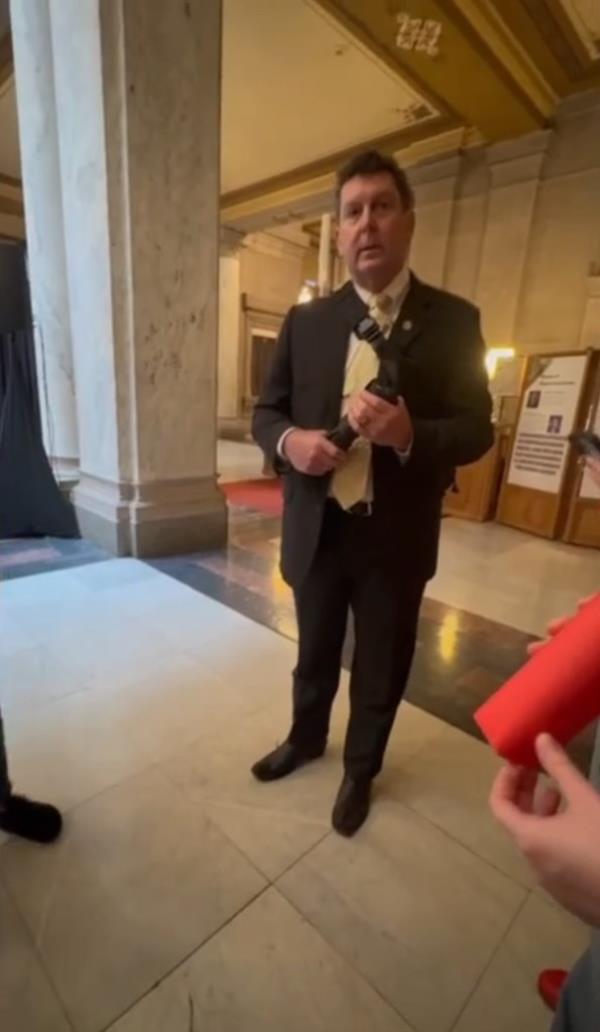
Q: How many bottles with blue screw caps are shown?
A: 0